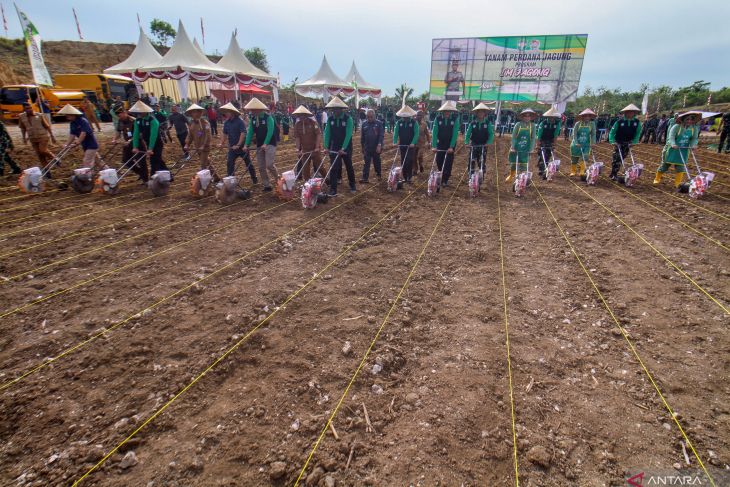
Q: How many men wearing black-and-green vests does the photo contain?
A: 8